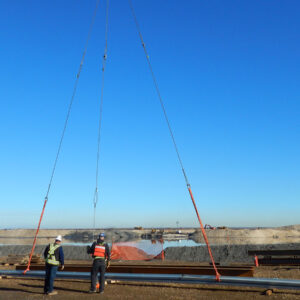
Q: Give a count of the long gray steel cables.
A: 3